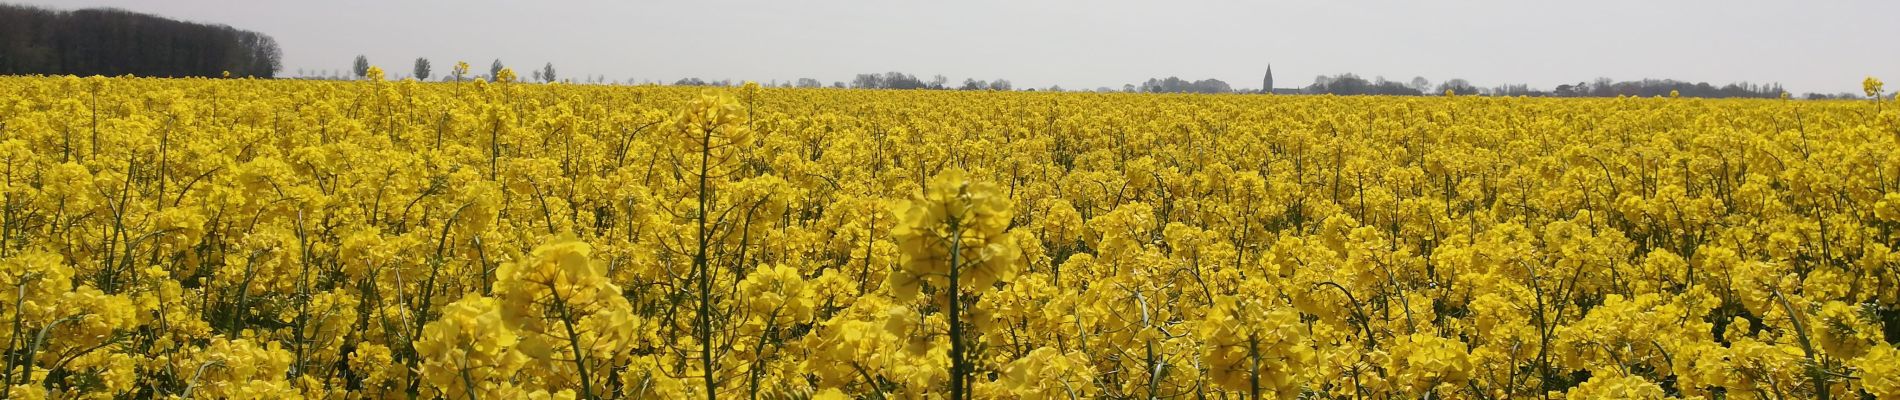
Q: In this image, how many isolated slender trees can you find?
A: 4